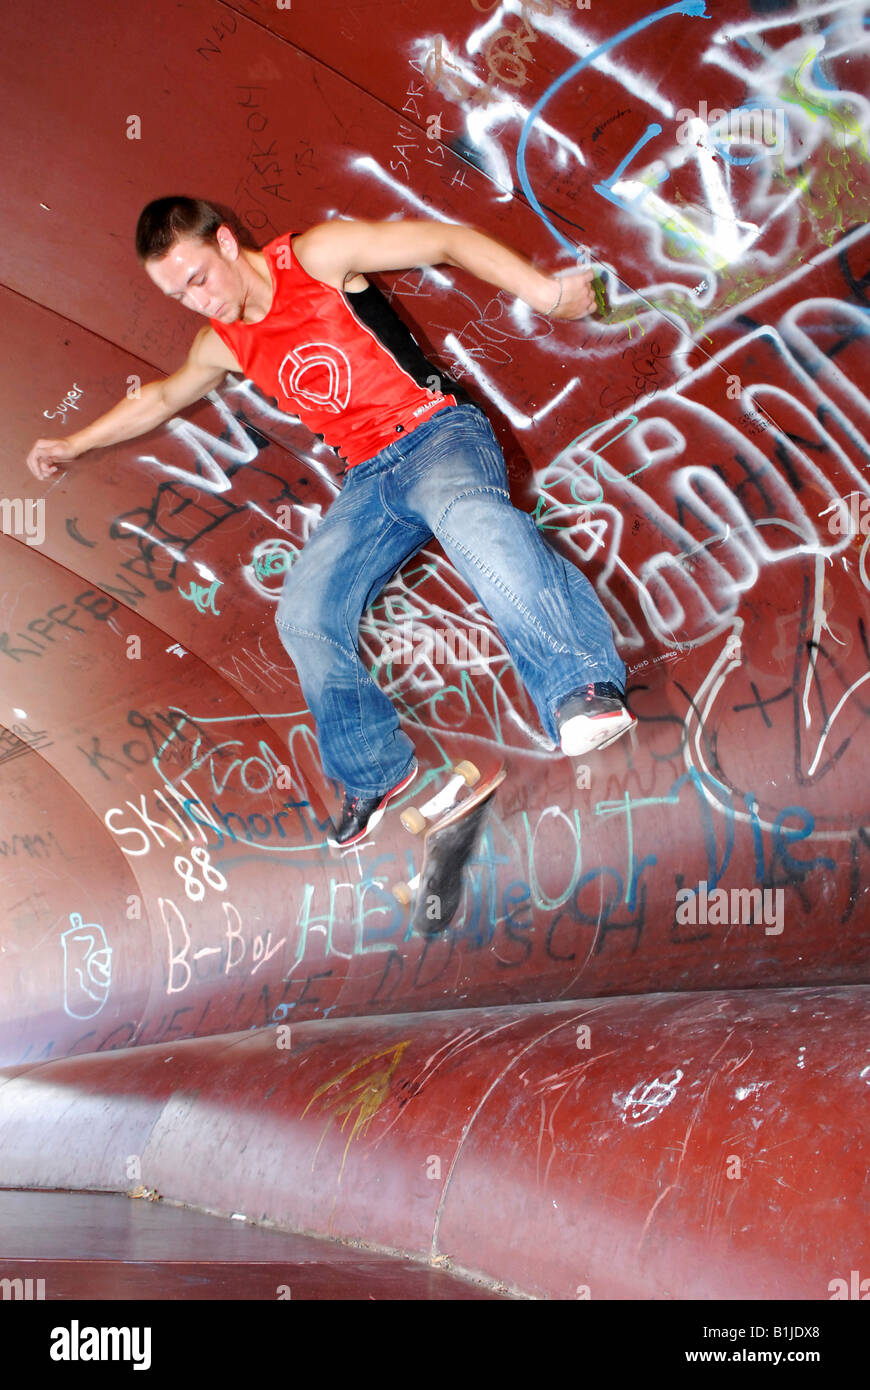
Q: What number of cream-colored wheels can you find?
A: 3